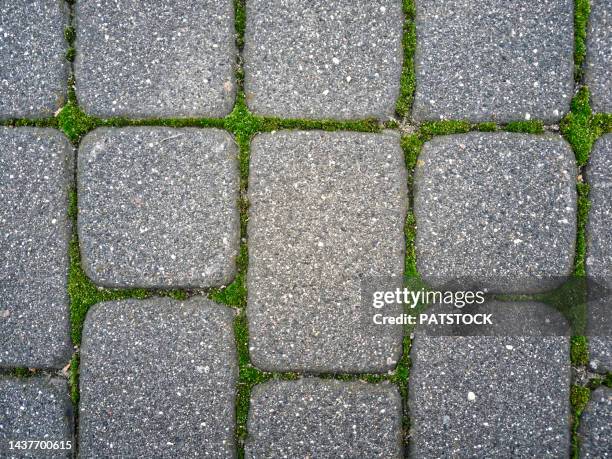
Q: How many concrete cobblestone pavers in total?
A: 15